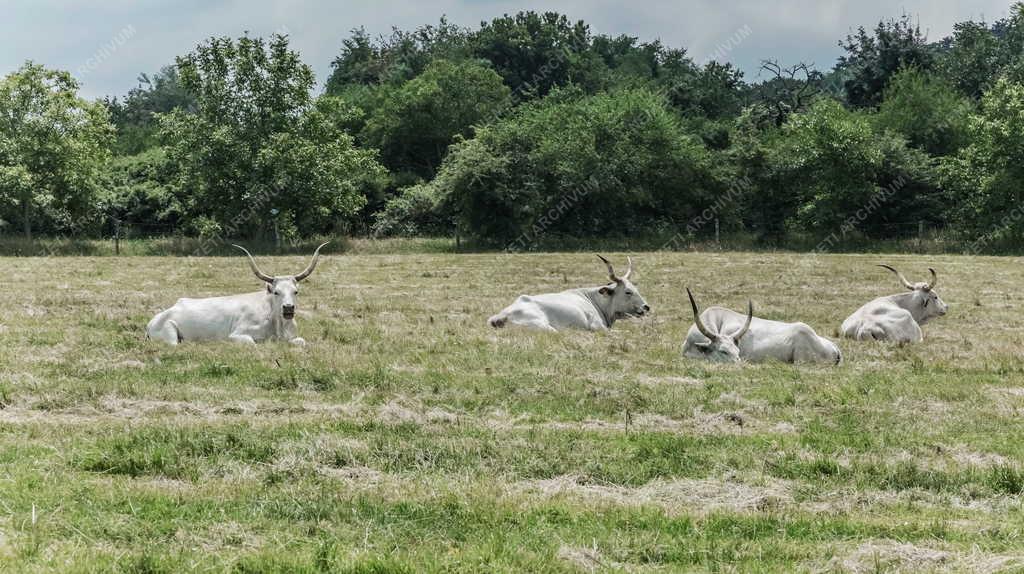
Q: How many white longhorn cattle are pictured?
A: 4